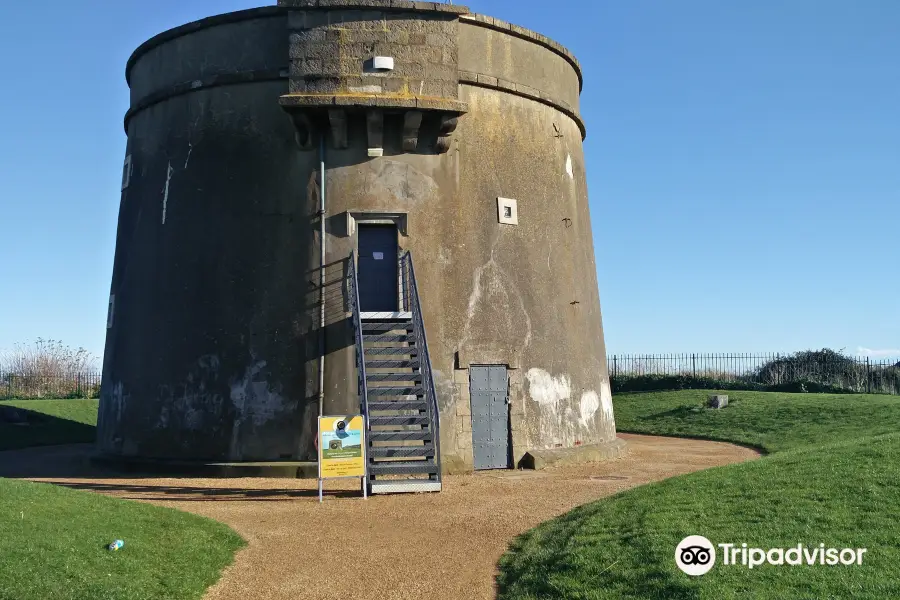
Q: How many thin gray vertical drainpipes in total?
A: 1